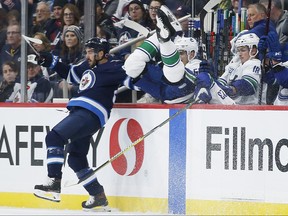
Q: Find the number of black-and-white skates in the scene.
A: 3